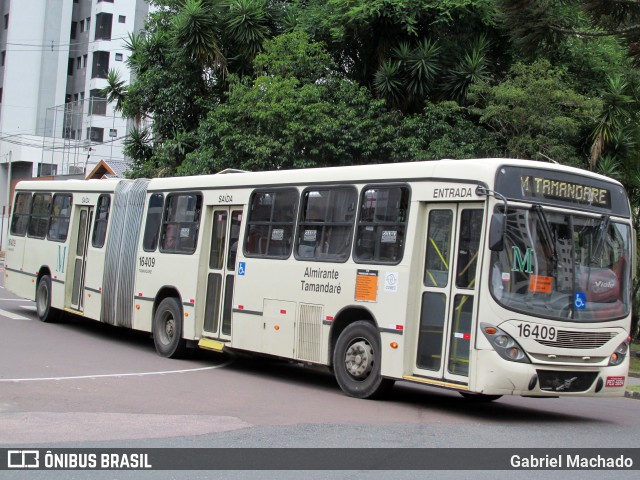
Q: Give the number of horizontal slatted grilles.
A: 1